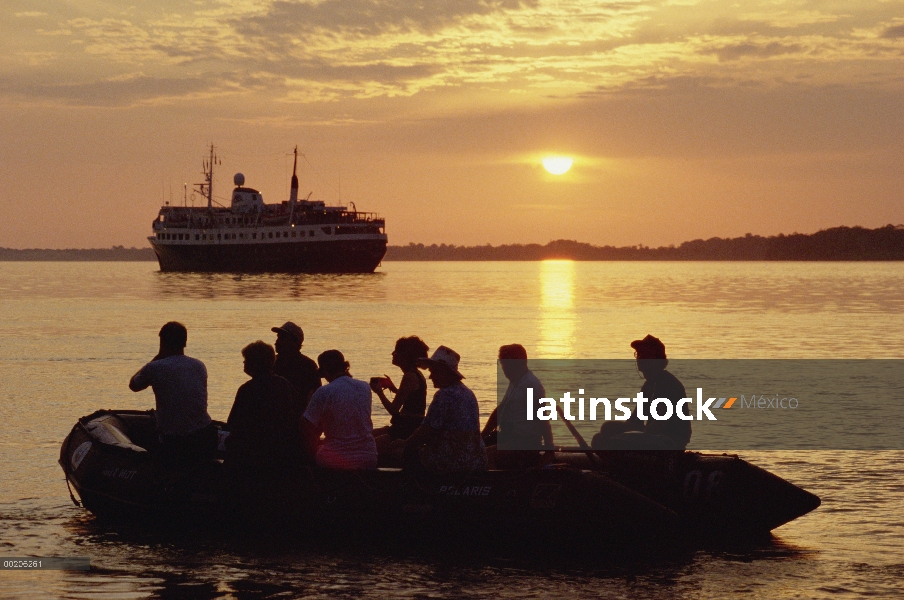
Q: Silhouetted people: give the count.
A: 8